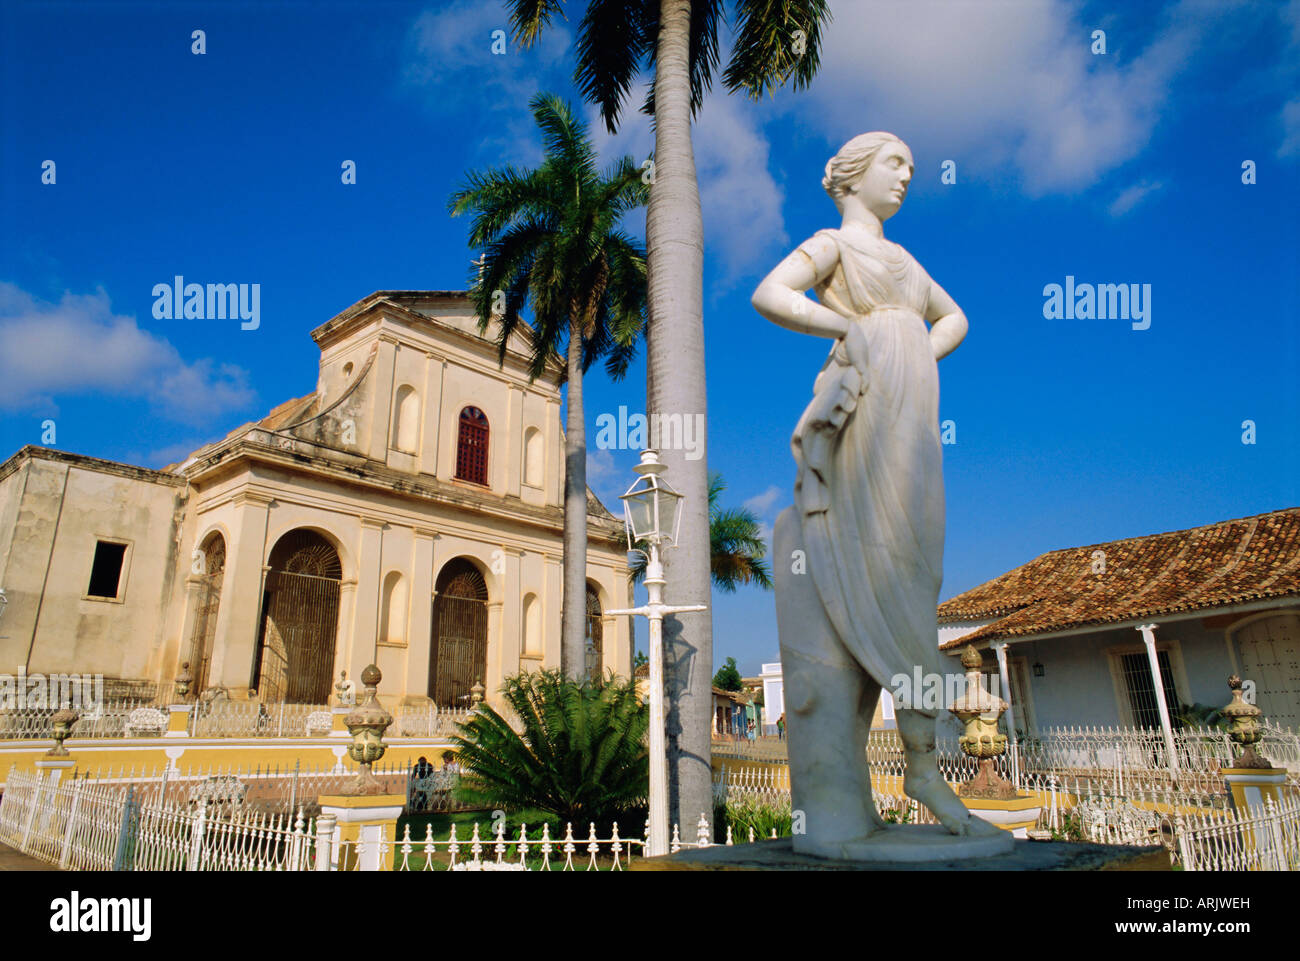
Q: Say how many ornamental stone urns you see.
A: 7